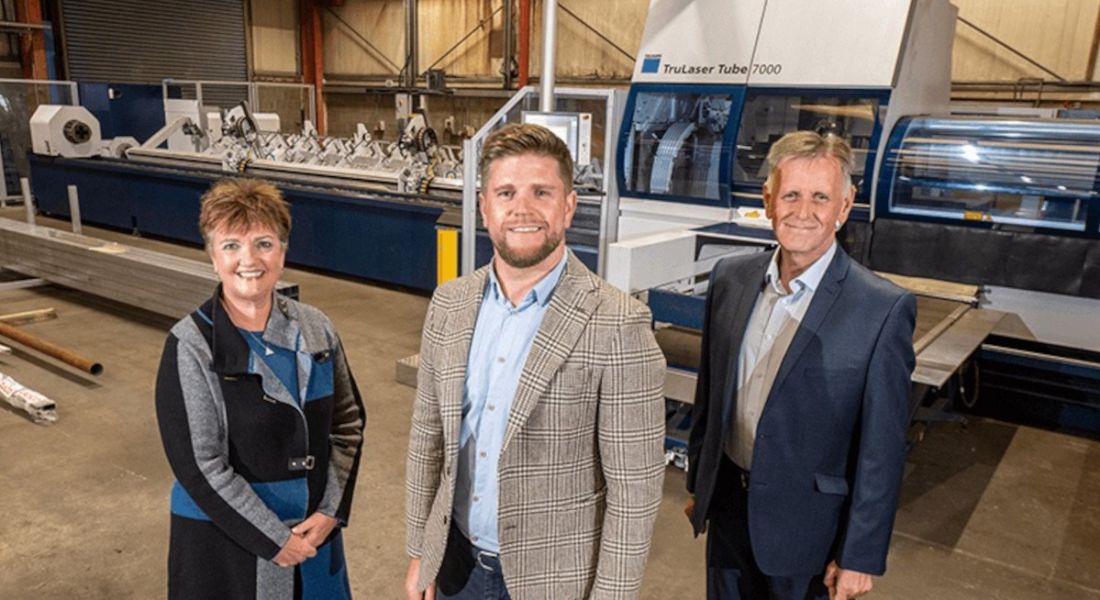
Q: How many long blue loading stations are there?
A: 1